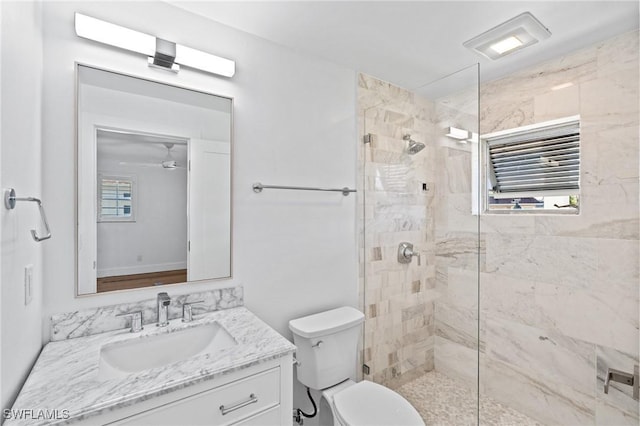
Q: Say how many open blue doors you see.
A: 0